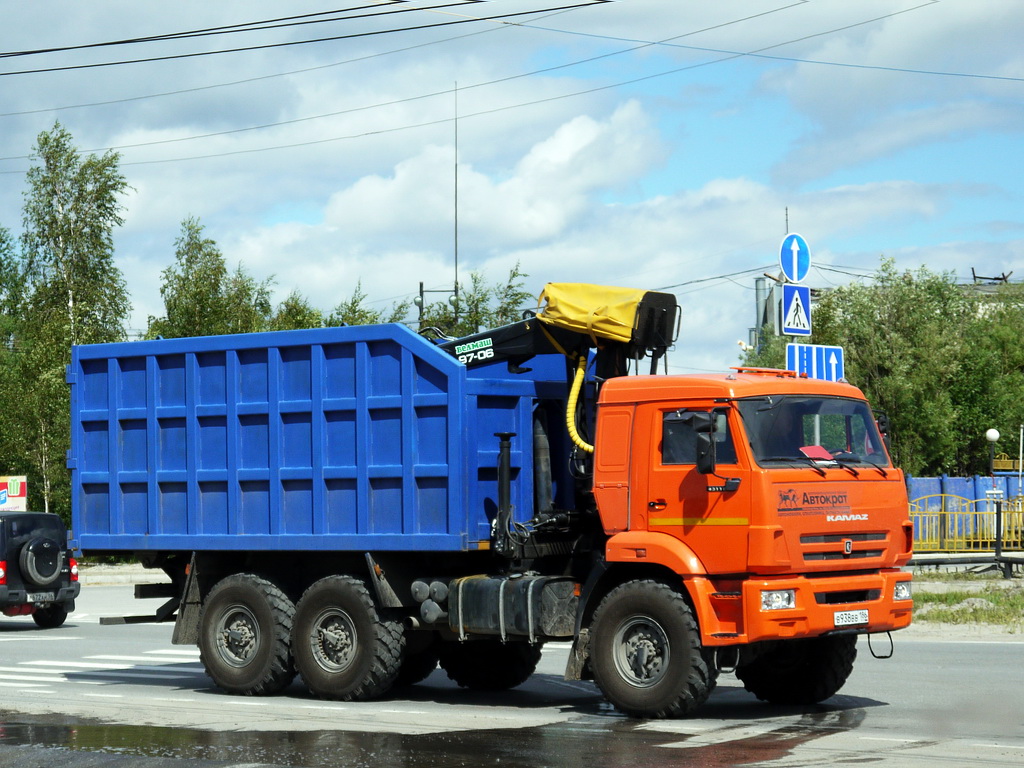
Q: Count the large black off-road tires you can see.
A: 6